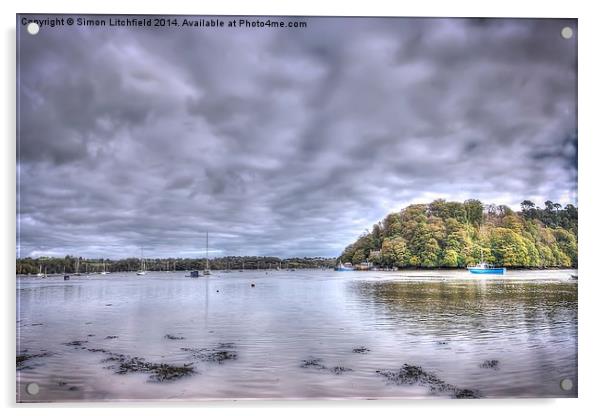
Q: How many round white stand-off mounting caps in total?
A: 4